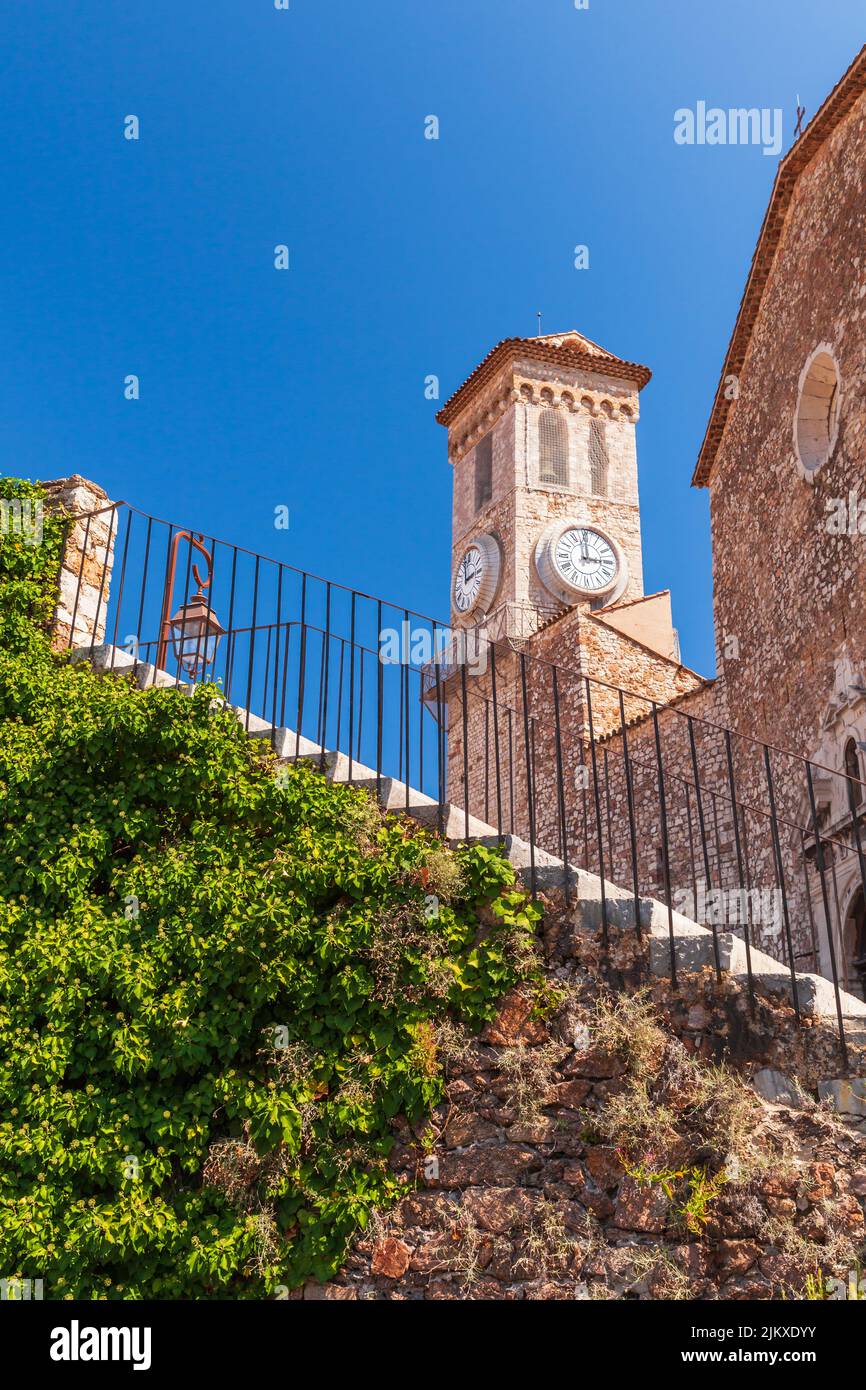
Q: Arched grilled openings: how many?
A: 3